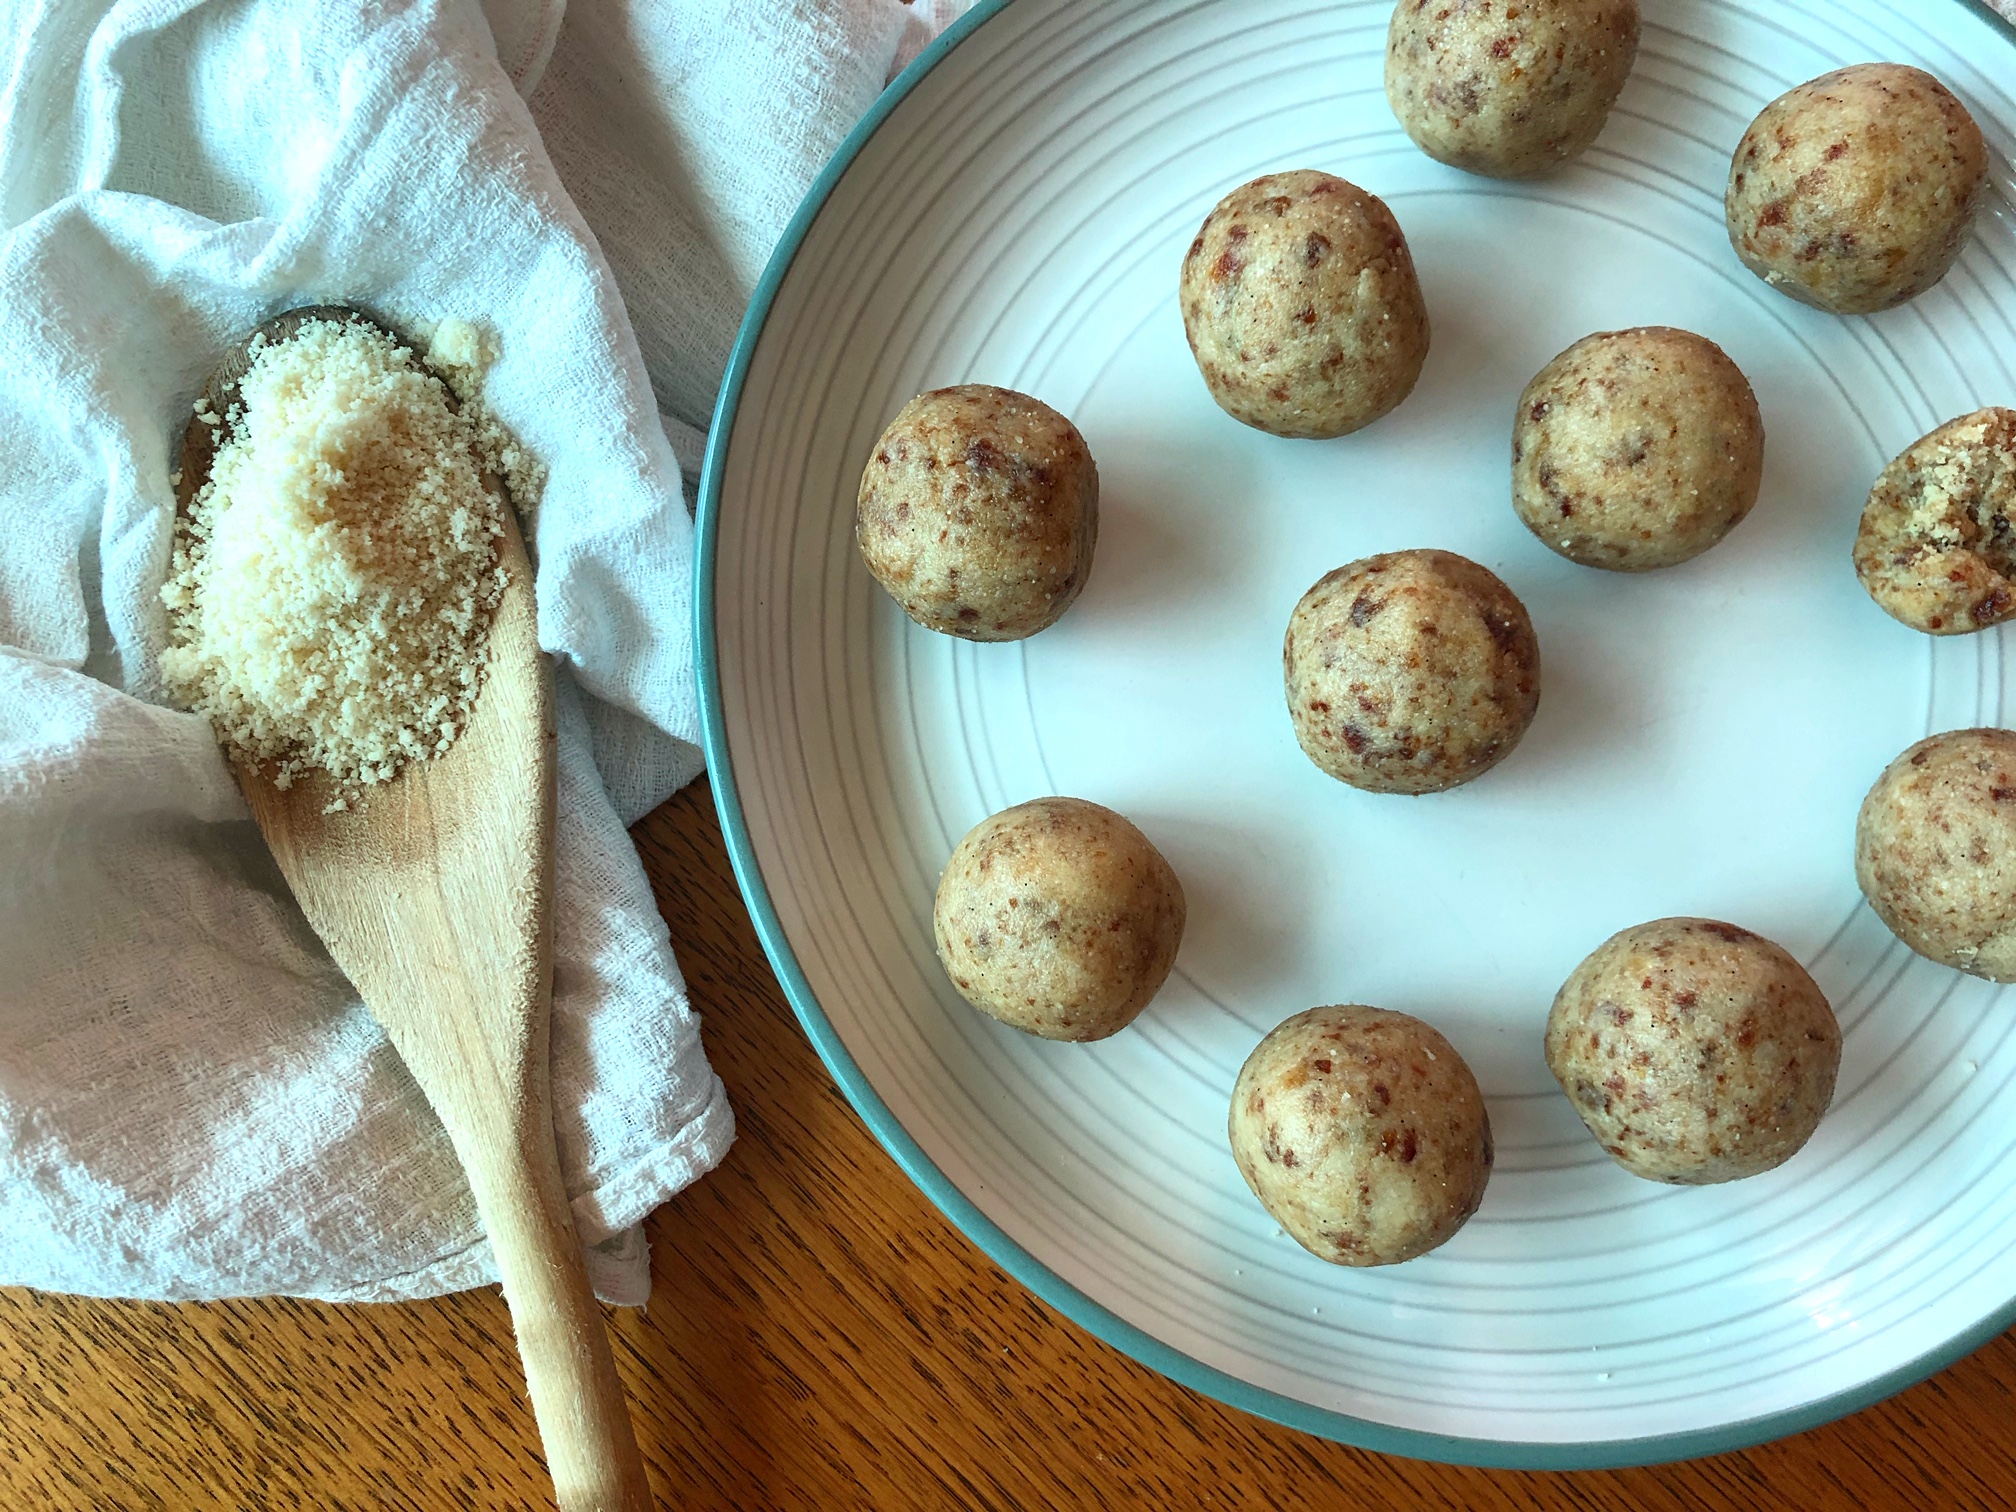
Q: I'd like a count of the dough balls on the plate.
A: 11